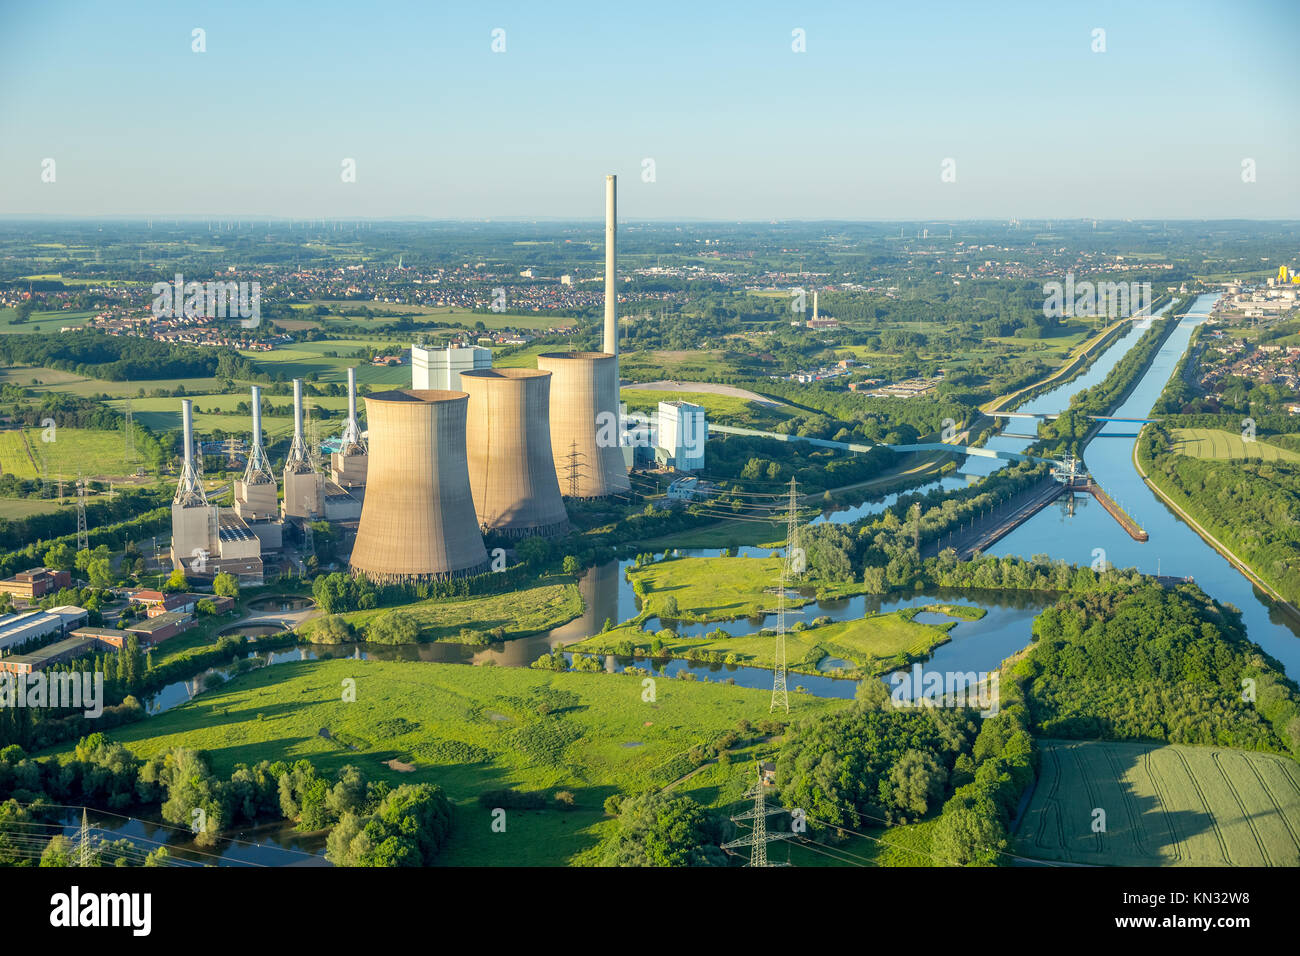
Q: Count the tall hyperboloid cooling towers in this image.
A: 3